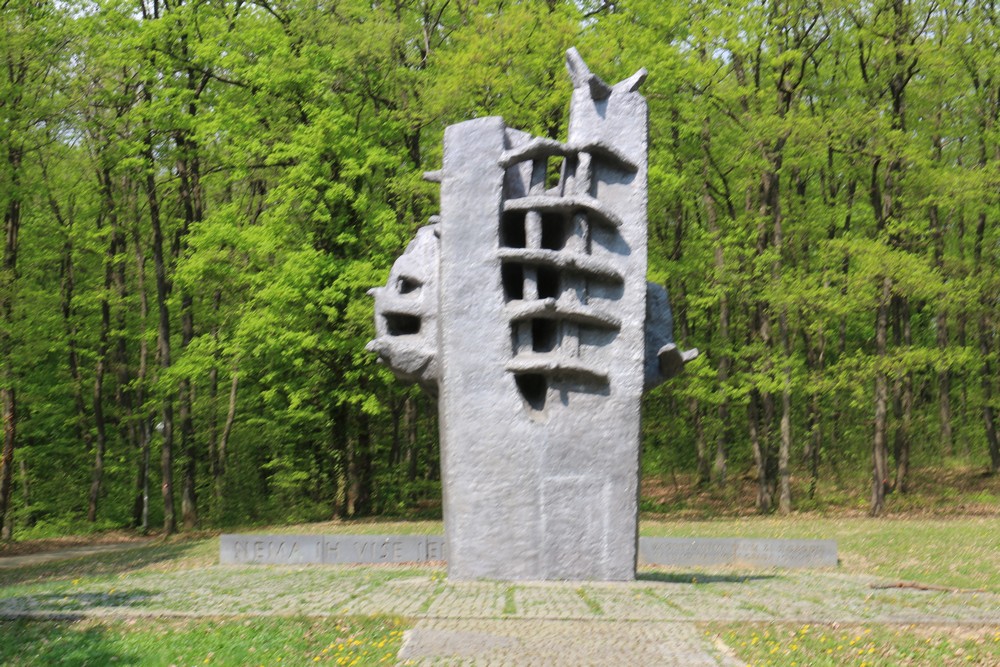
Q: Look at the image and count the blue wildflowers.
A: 0